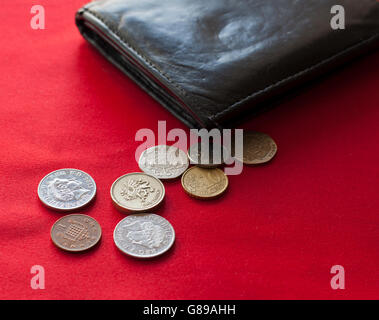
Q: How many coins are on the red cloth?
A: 8